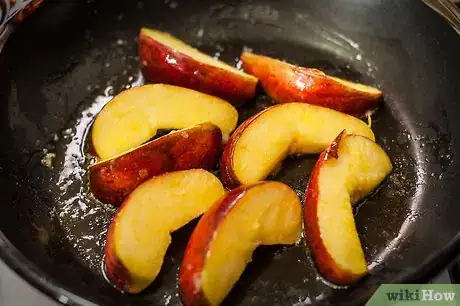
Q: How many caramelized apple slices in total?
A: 8